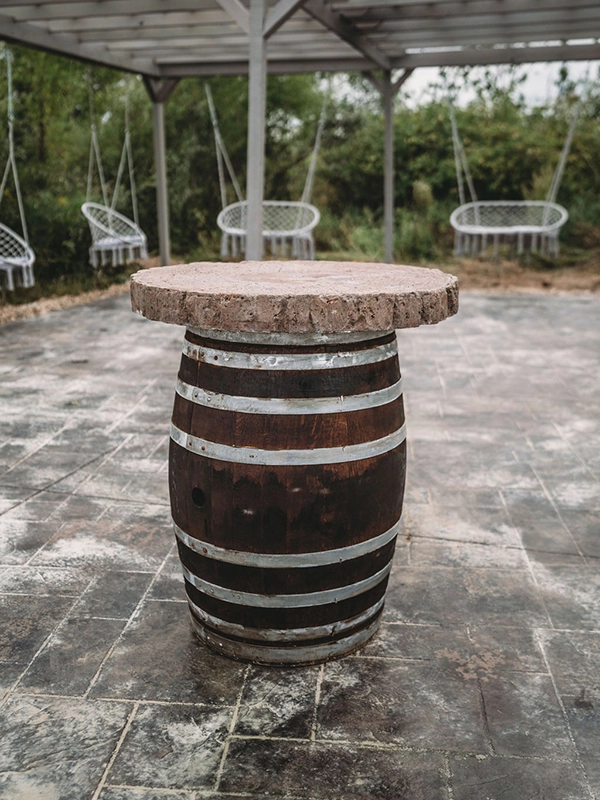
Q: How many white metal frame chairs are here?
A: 4